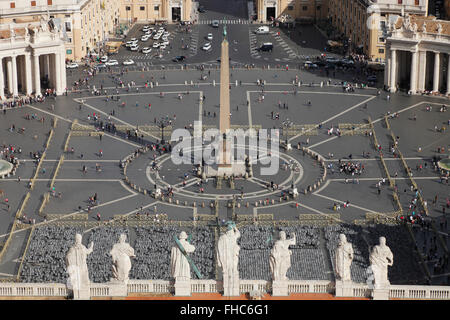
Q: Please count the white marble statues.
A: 7